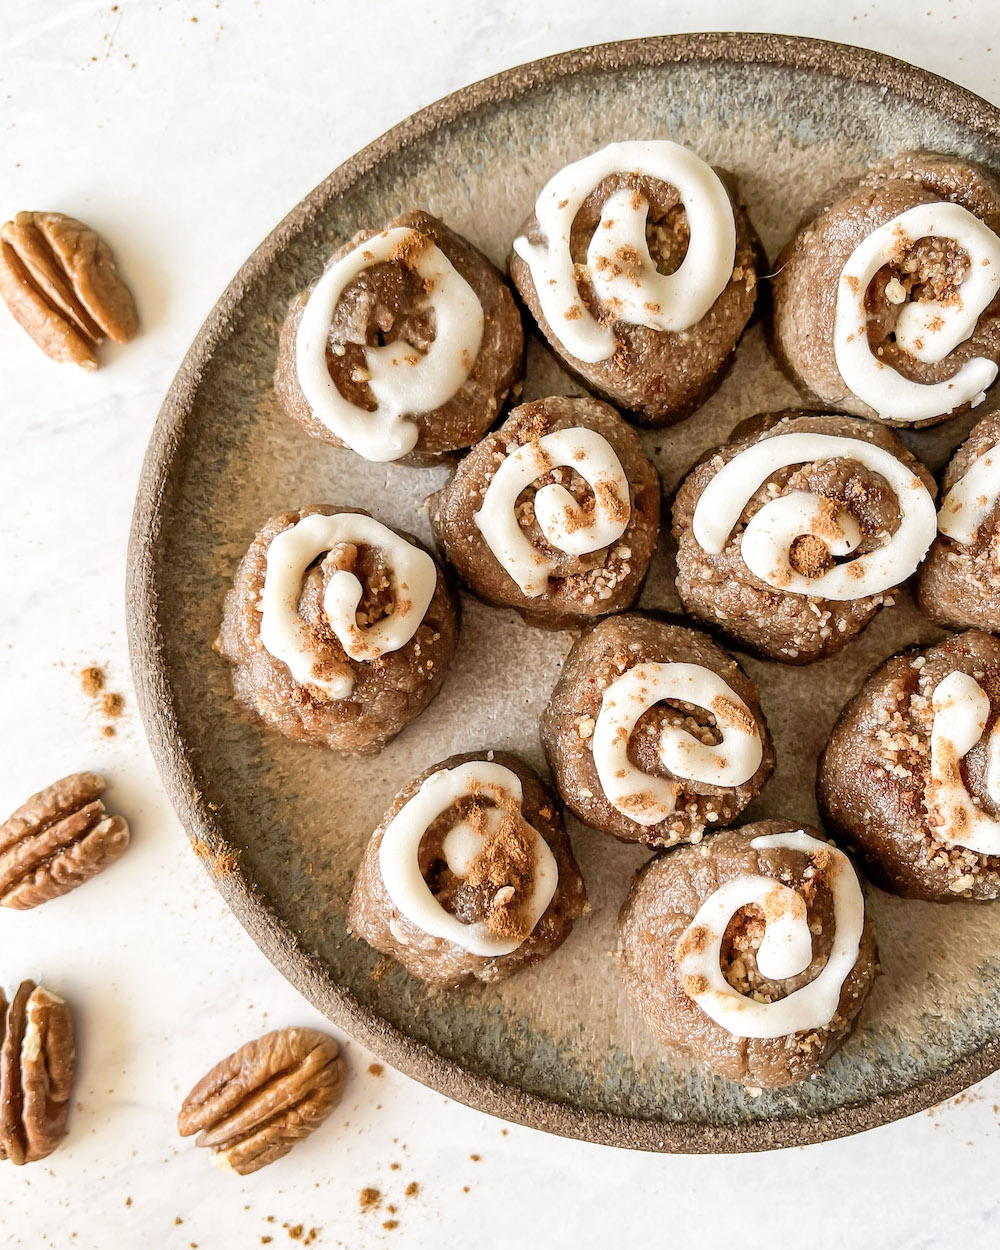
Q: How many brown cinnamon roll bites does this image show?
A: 11